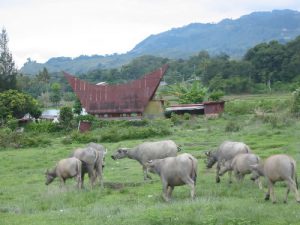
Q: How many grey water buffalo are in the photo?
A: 8